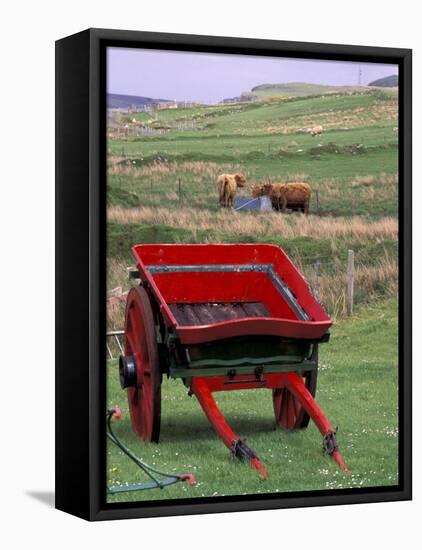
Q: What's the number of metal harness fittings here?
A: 2